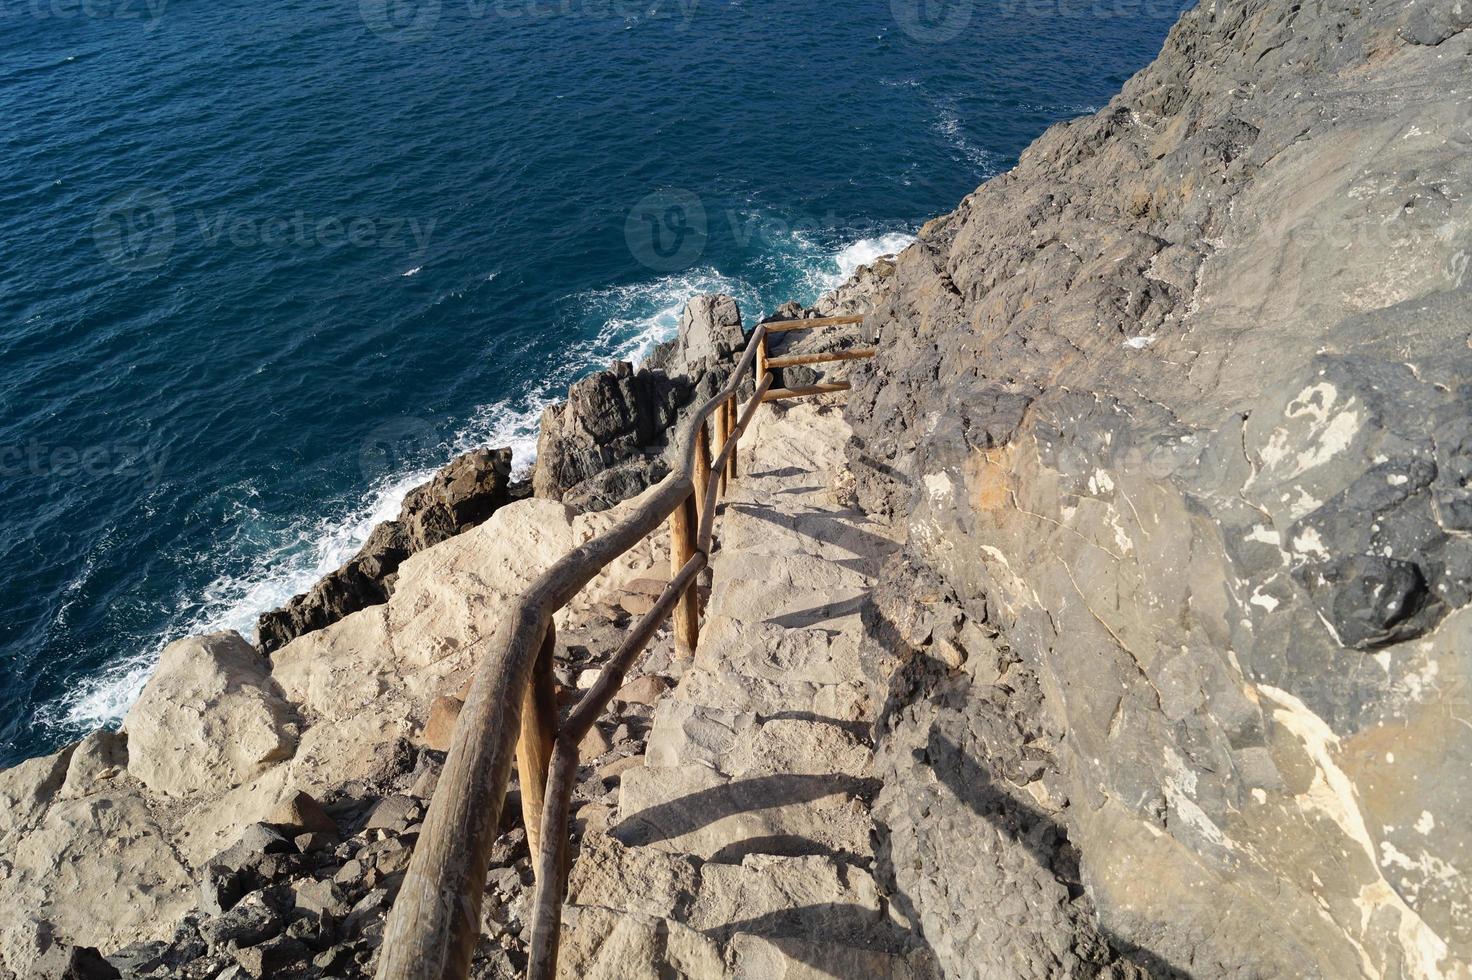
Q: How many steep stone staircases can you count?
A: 1